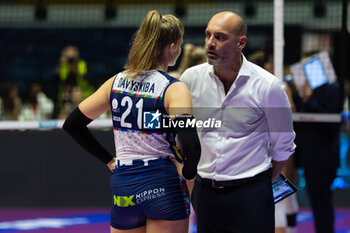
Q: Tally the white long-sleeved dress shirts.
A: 1